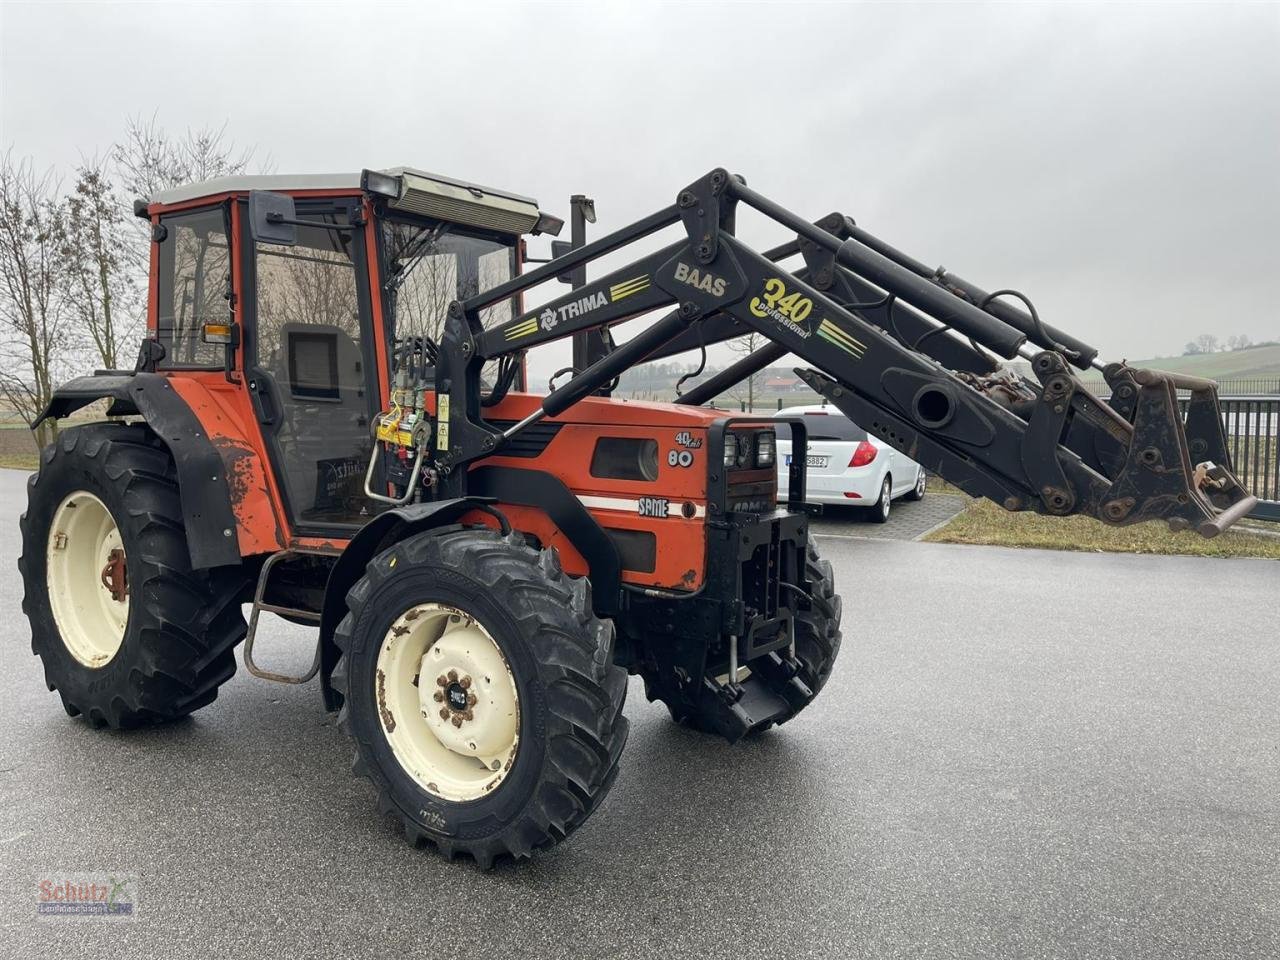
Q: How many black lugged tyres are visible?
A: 3